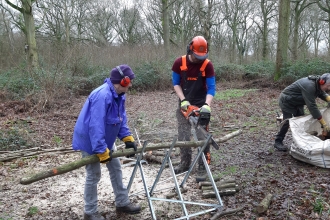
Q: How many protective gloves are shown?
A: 6